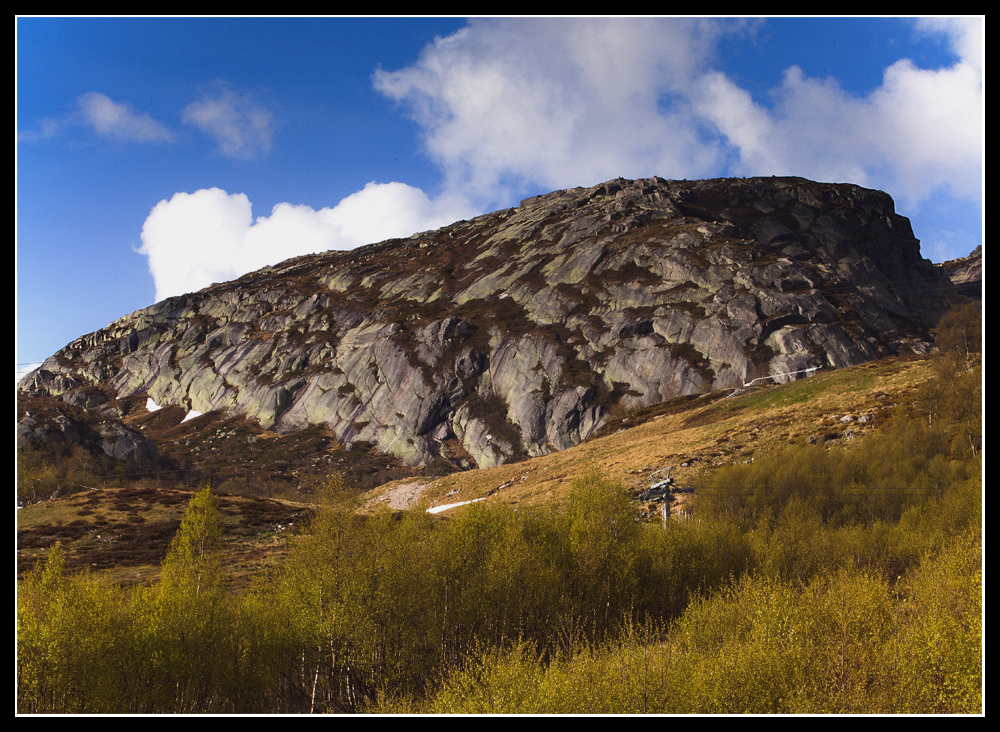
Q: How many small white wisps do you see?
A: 2